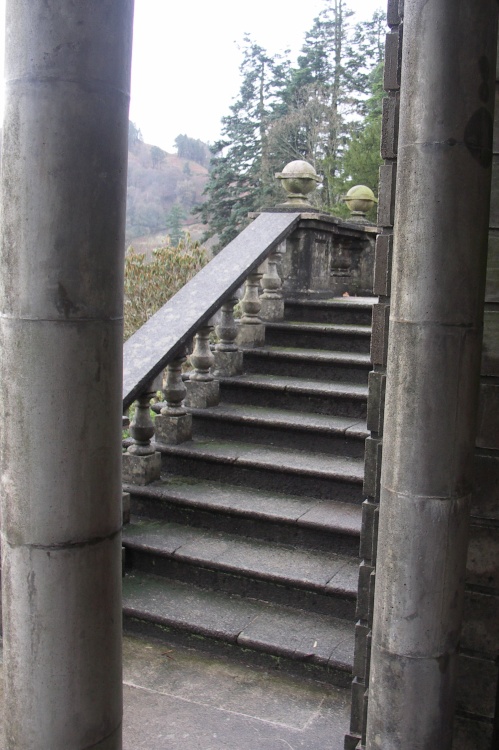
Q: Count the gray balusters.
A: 6